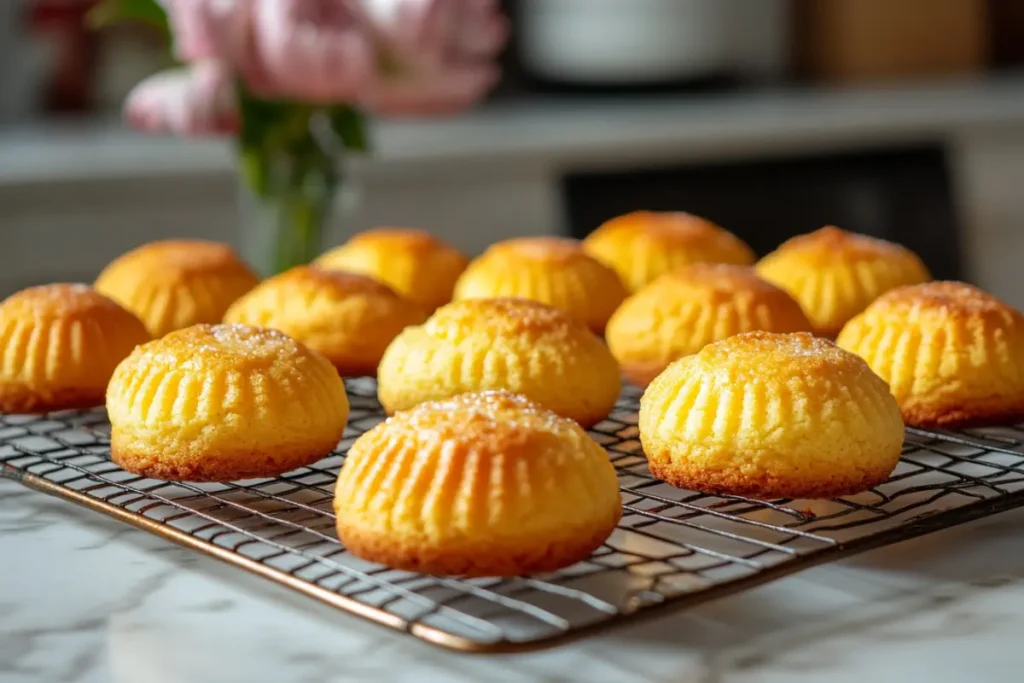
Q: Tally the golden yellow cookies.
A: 13